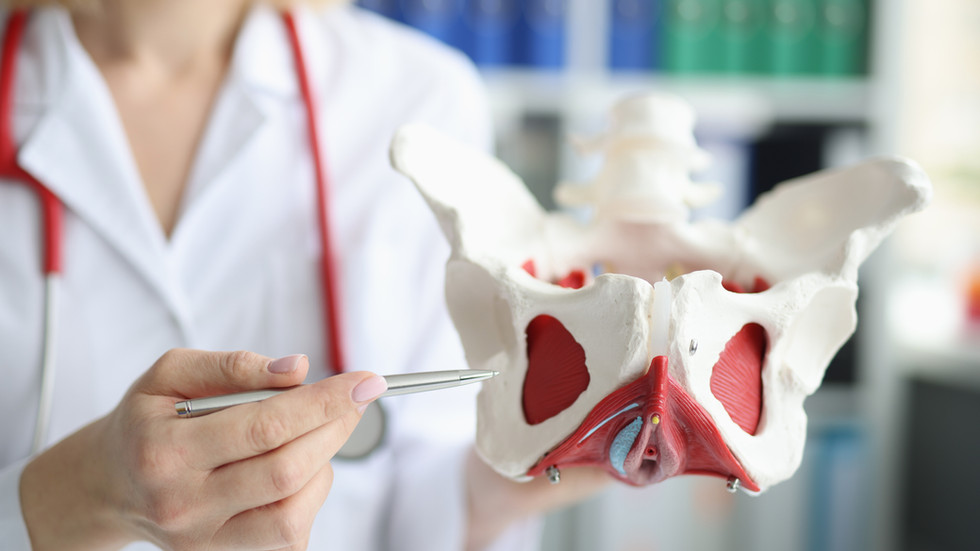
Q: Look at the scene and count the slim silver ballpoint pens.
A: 1